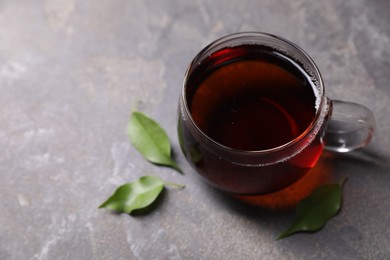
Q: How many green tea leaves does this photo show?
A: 3